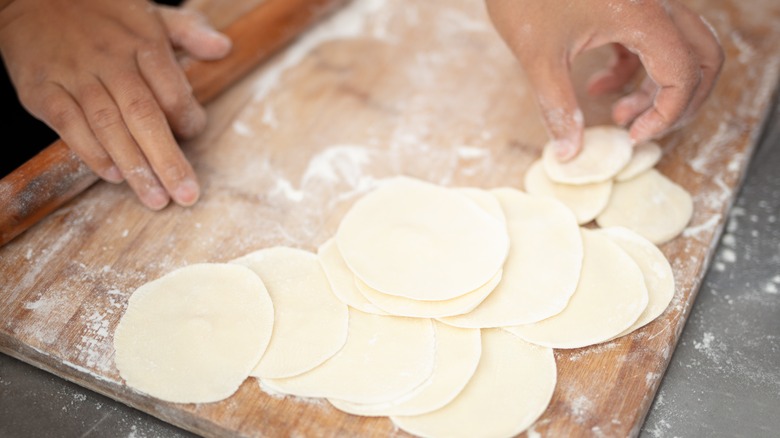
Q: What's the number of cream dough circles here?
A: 15